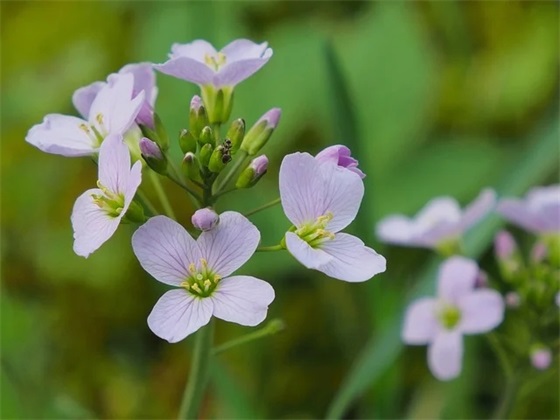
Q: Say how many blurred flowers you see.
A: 3